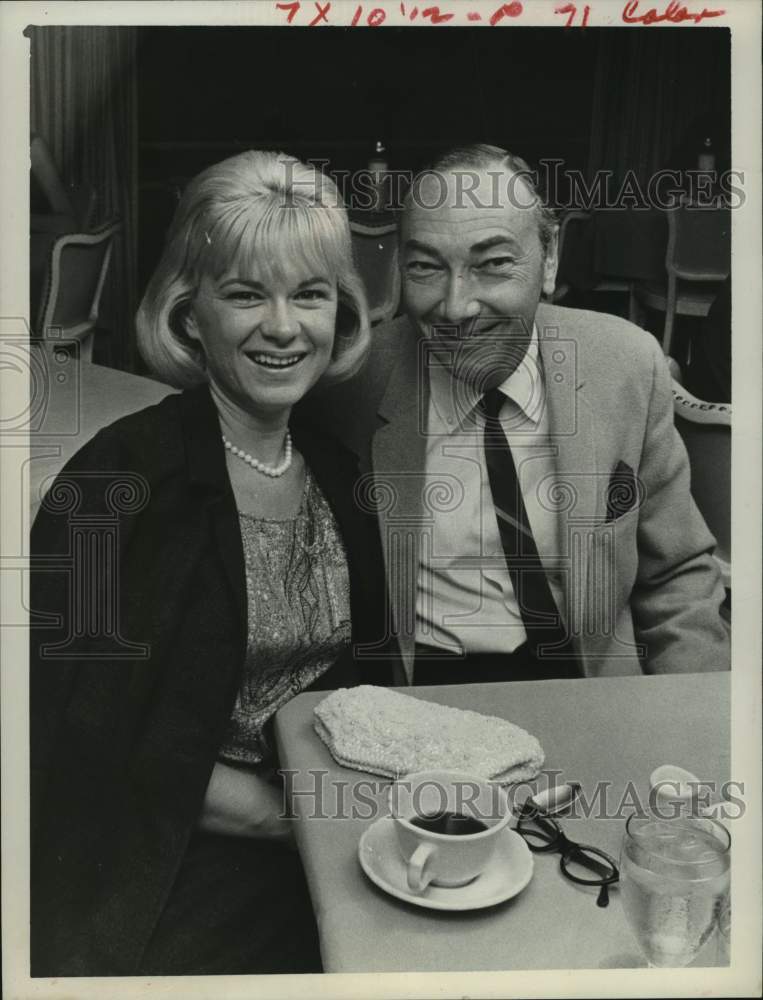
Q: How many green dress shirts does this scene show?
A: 0